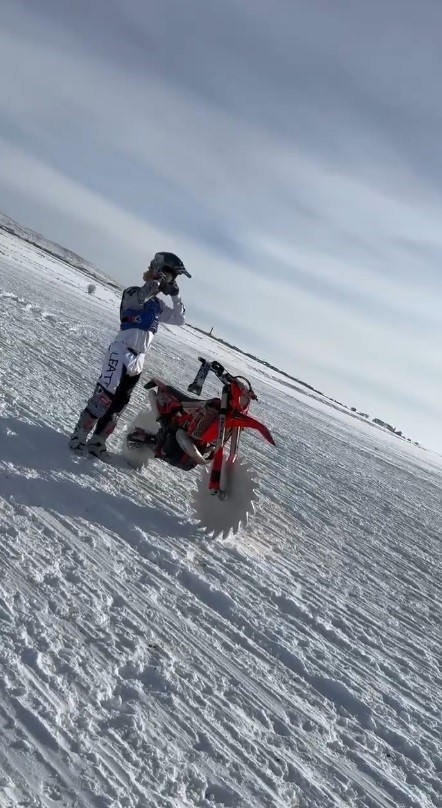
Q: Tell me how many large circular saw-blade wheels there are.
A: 2